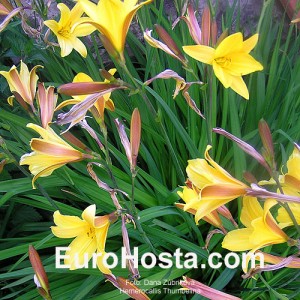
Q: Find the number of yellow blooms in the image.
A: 11